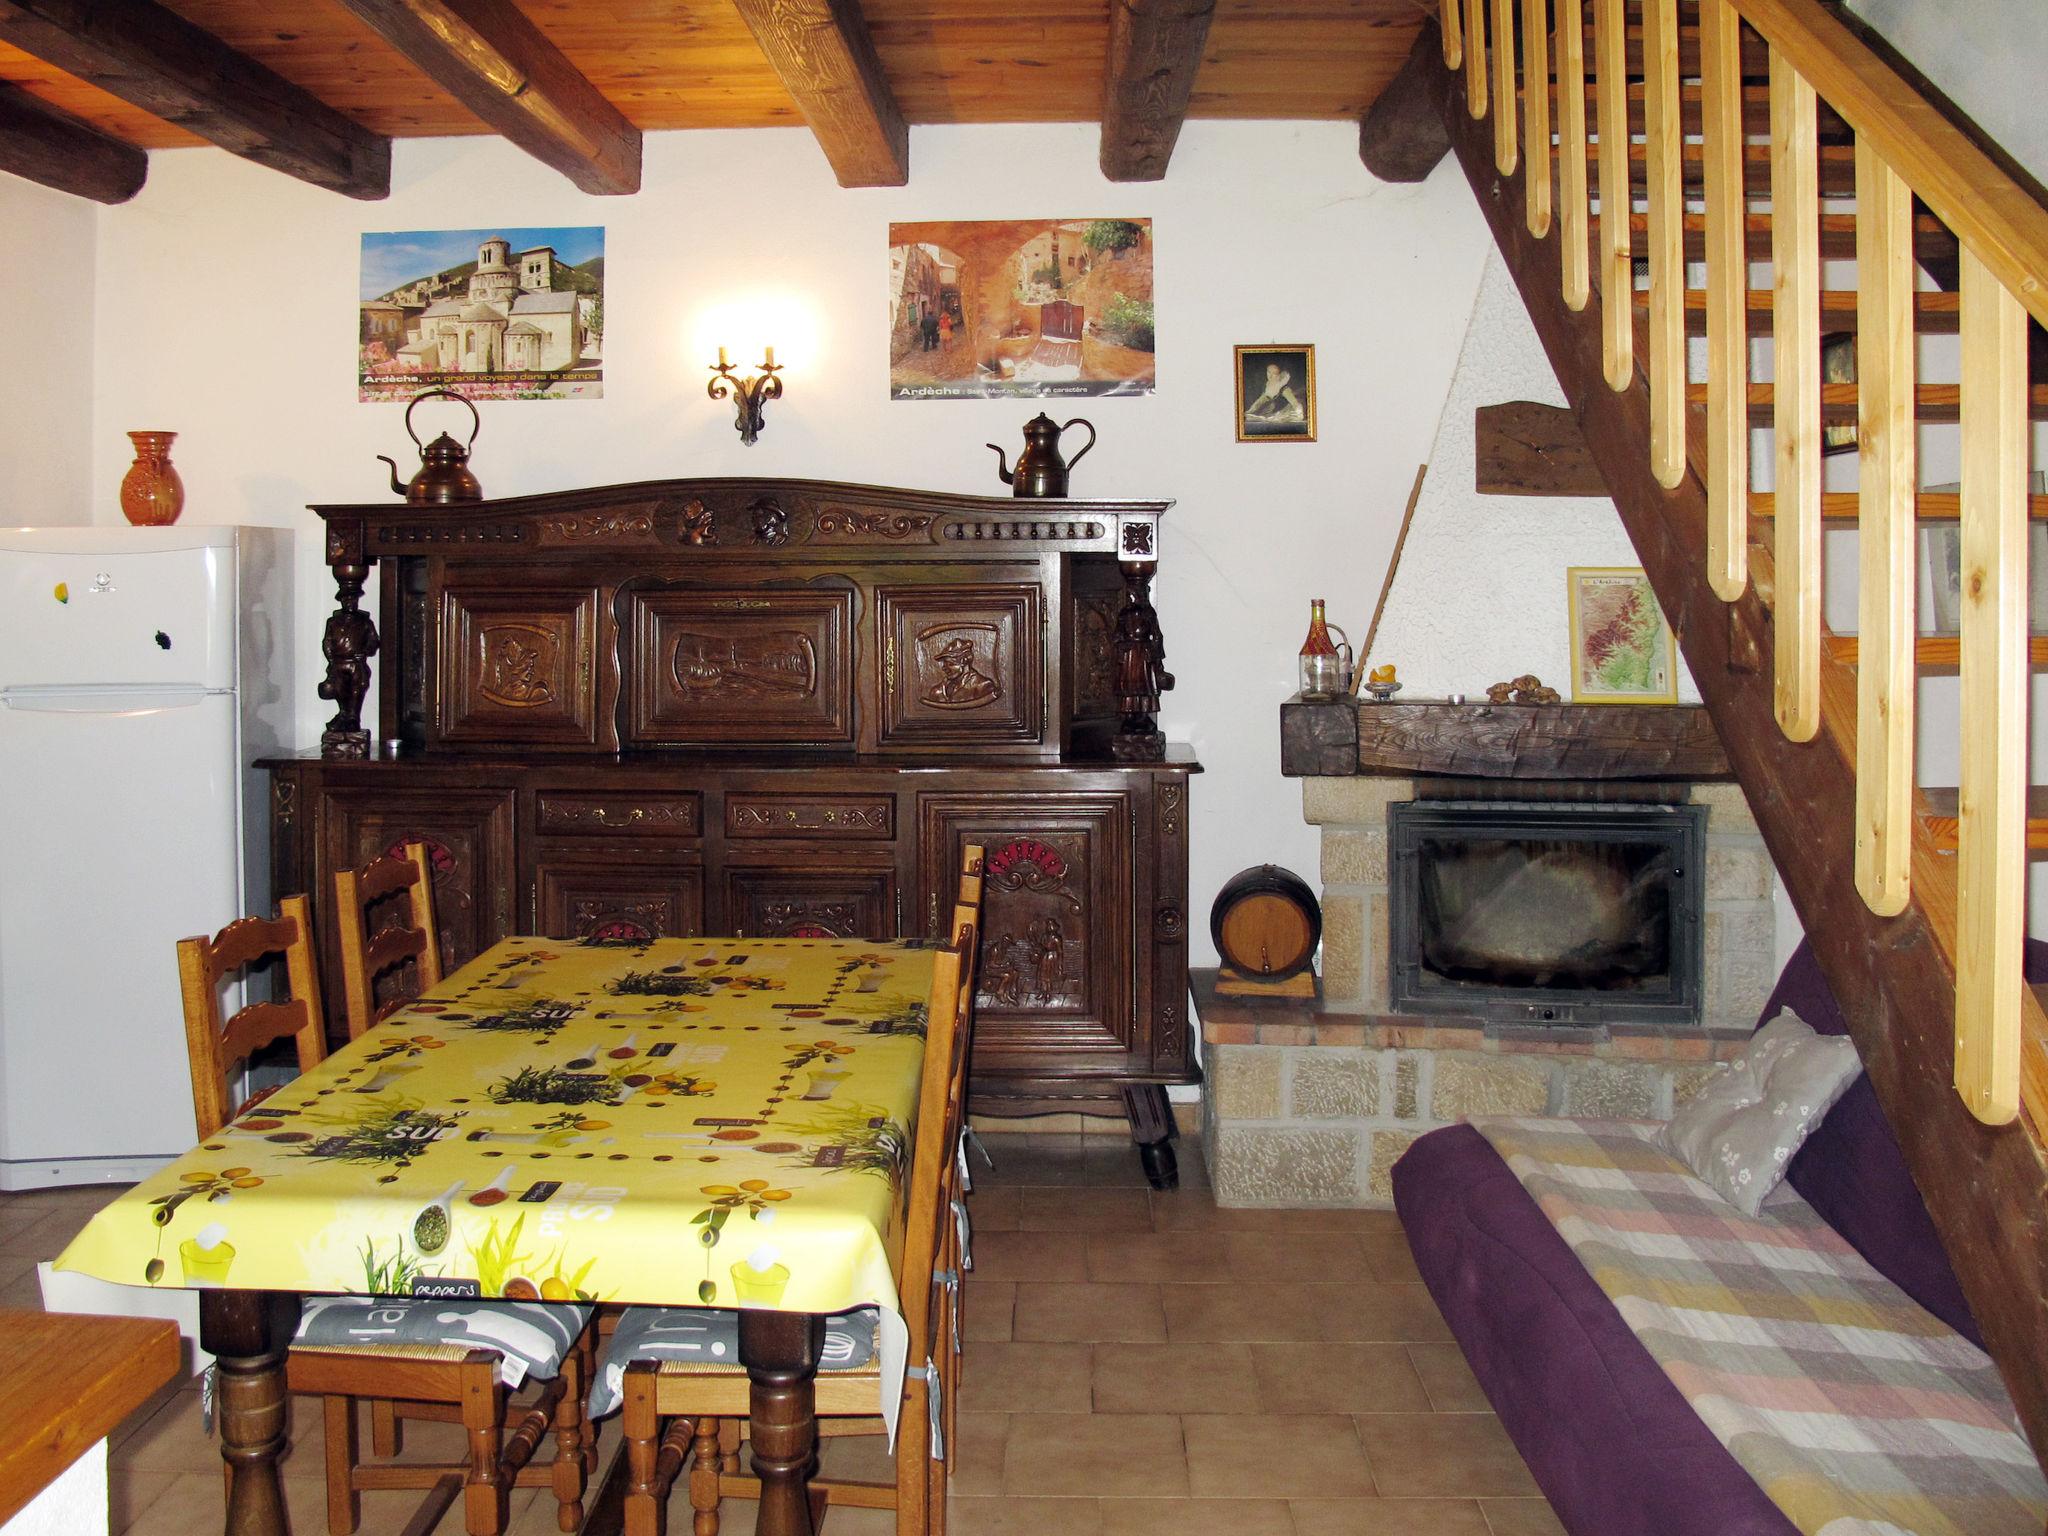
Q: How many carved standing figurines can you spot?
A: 2